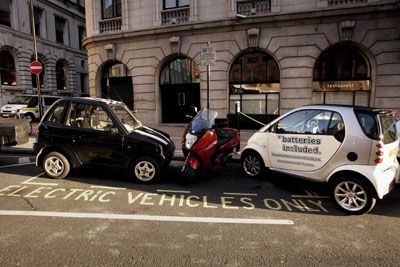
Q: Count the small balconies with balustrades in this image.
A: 4